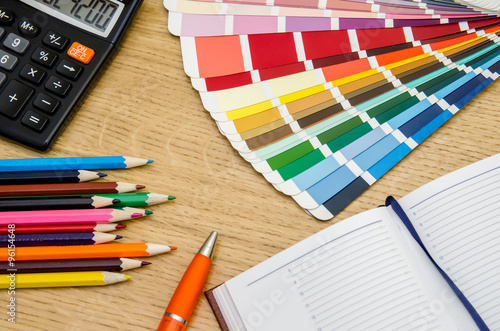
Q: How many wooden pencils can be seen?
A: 12